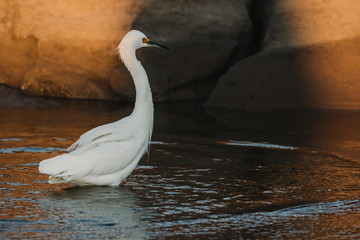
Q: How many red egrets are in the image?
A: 0